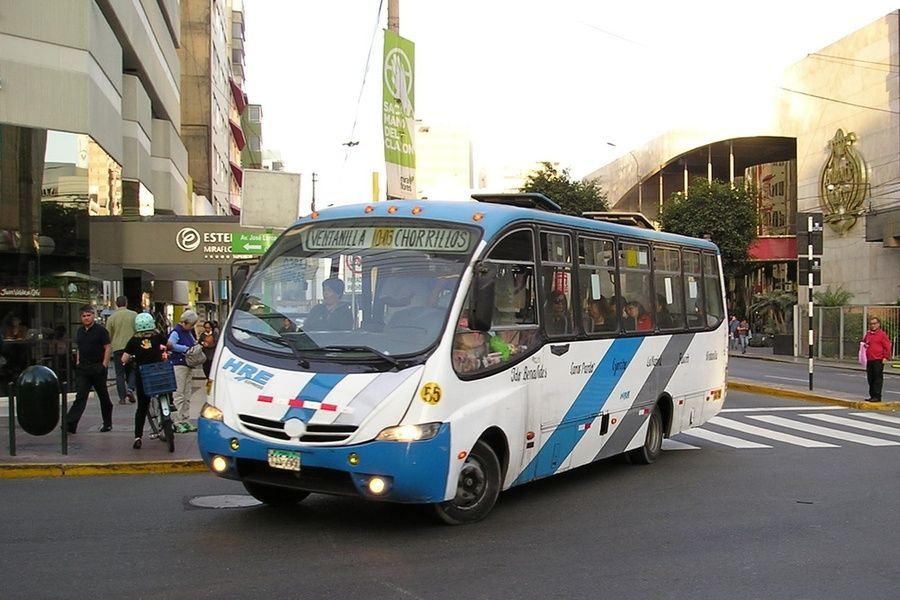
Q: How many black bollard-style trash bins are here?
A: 1